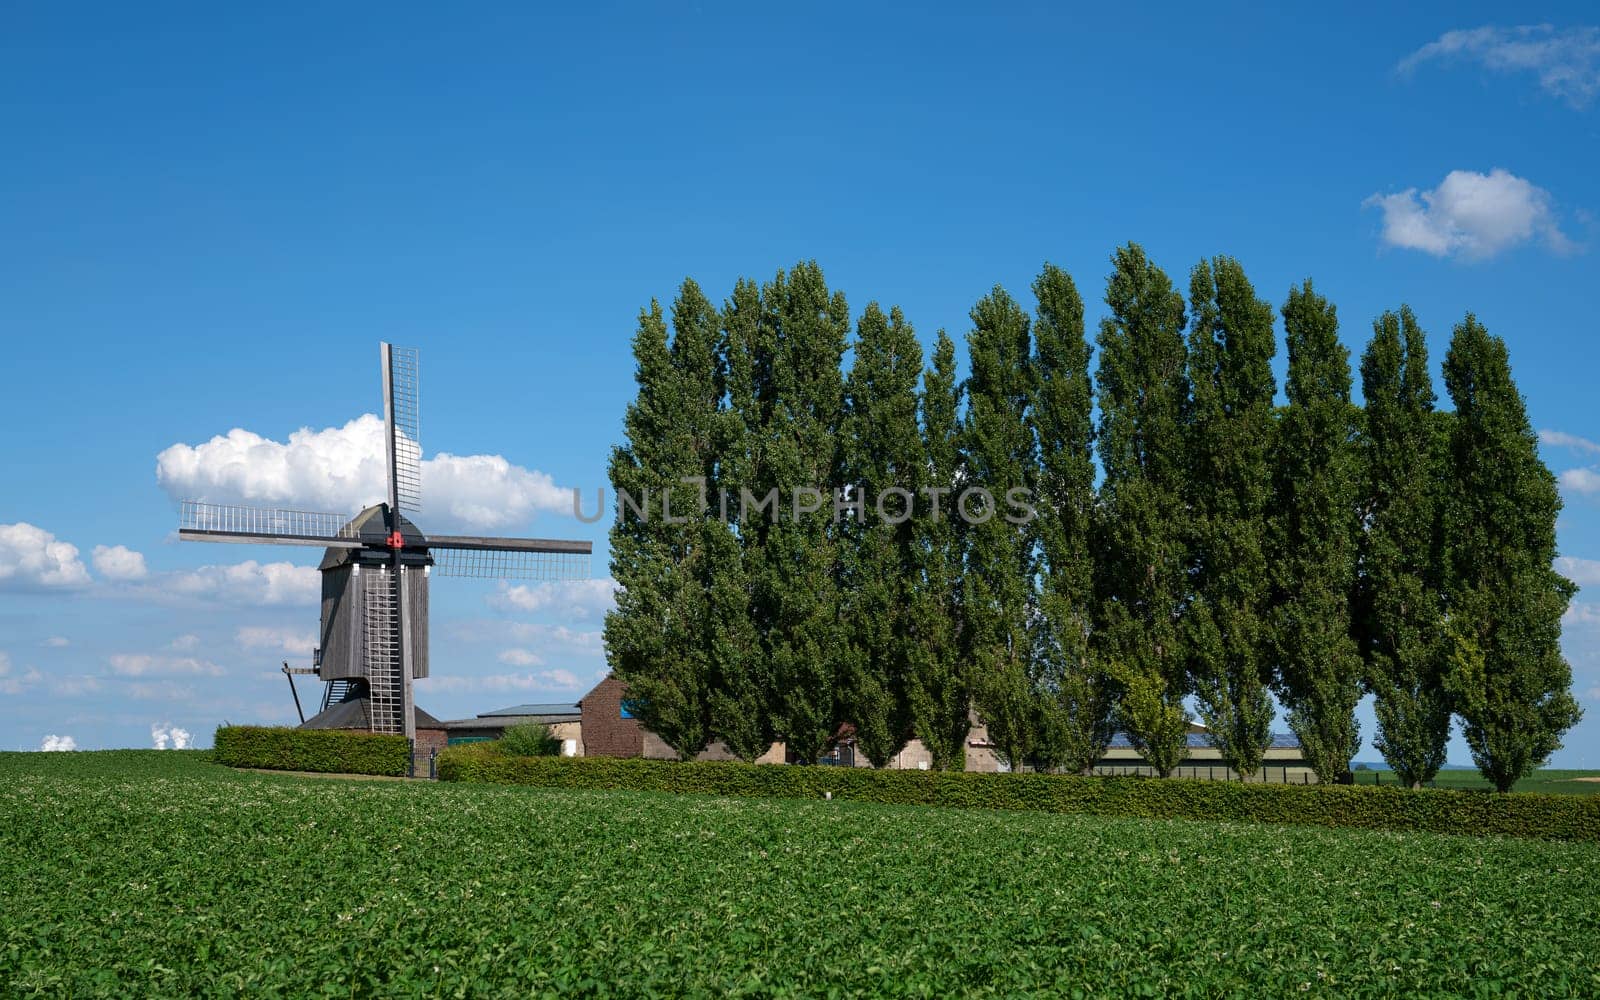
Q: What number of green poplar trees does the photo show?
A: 12